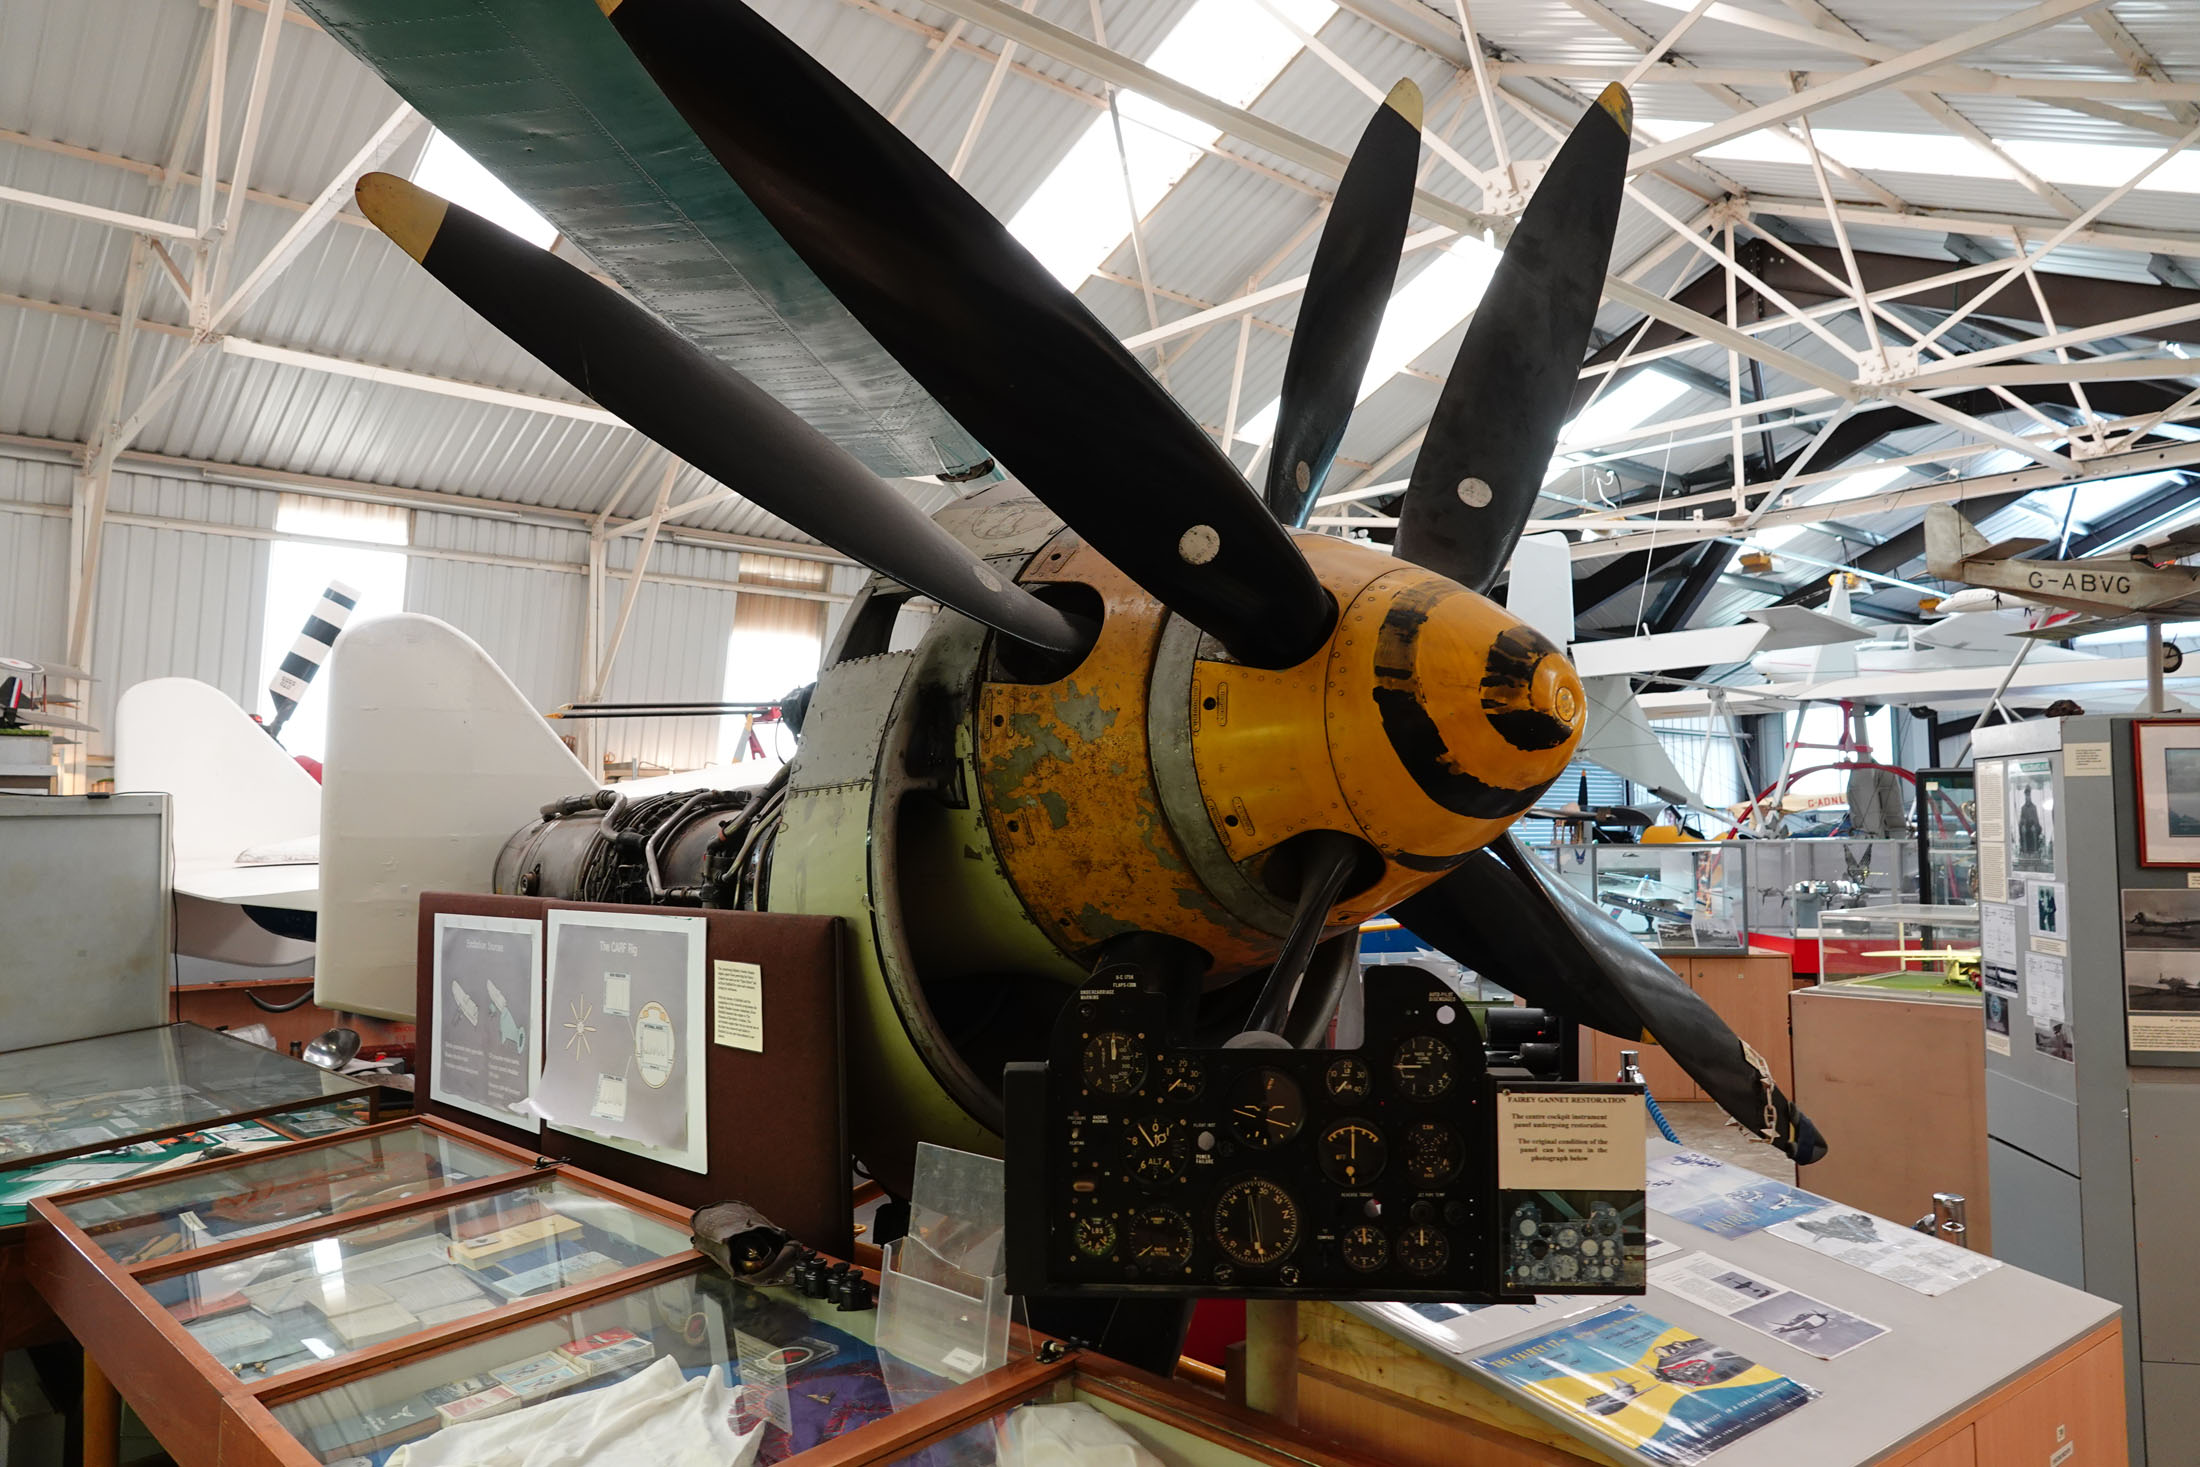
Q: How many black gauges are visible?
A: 13